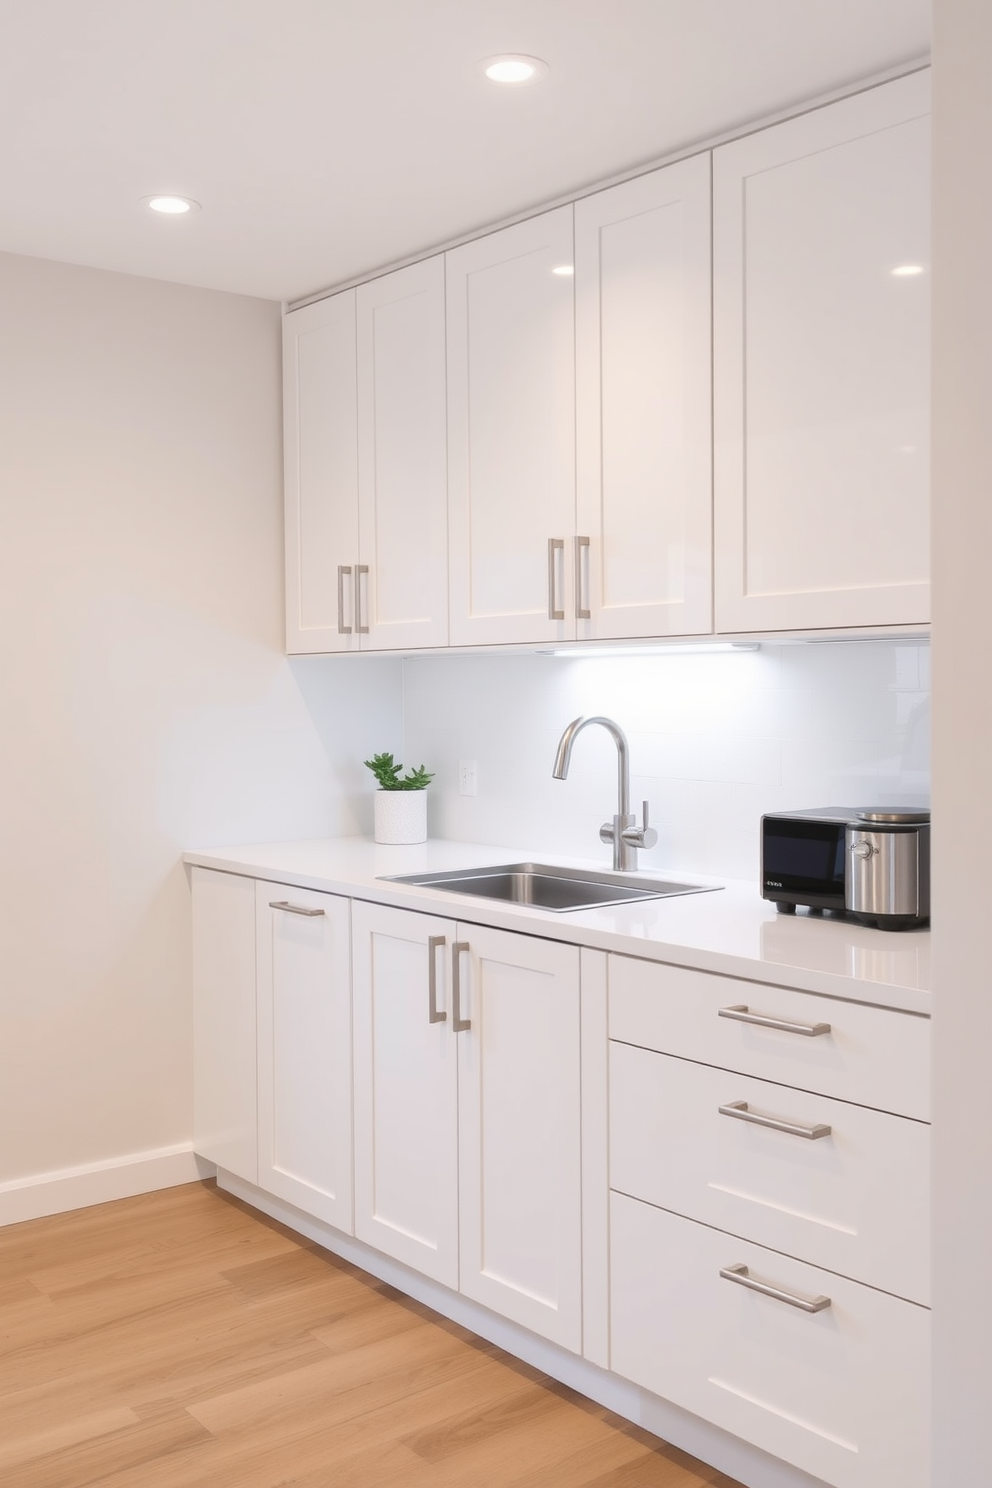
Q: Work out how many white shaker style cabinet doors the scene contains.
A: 8